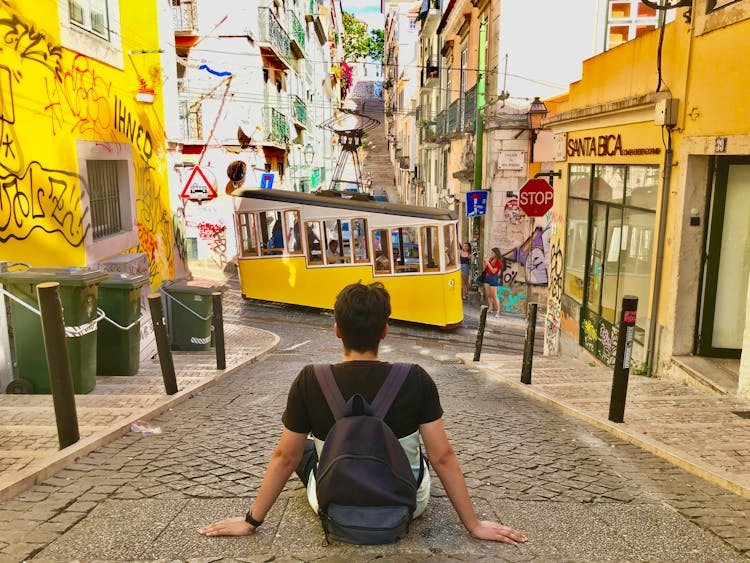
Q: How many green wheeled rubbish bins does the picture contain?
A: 3